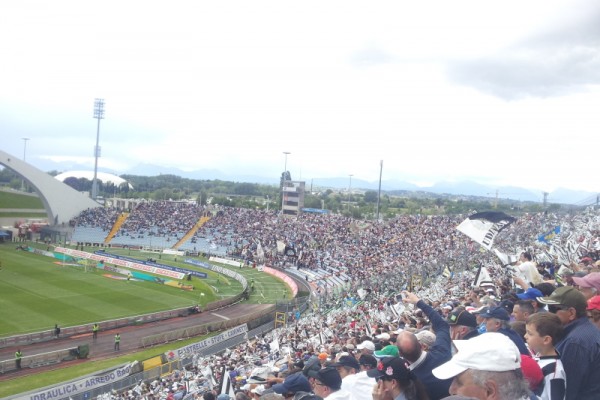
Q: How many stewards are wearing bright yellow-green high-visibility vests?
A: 3